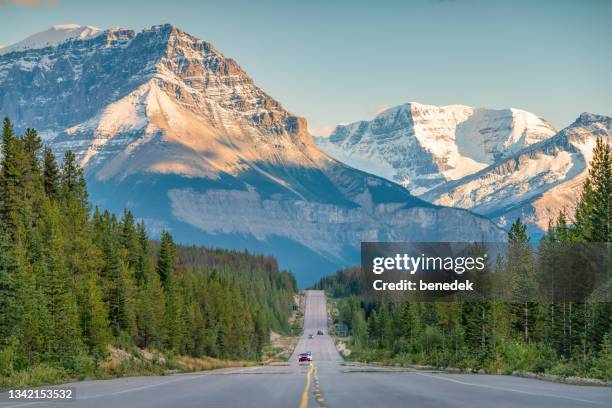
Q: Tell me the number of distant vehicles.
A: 3